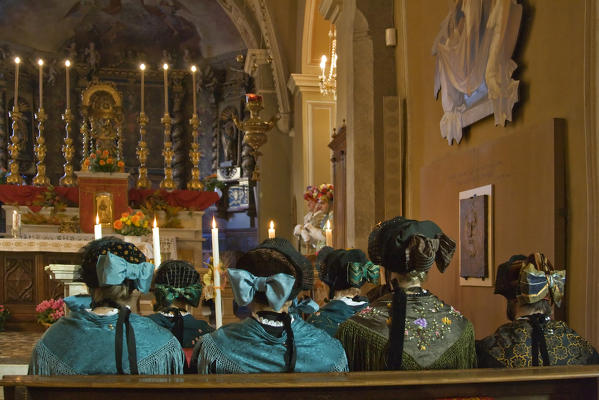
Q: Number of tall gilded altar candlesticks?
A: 6